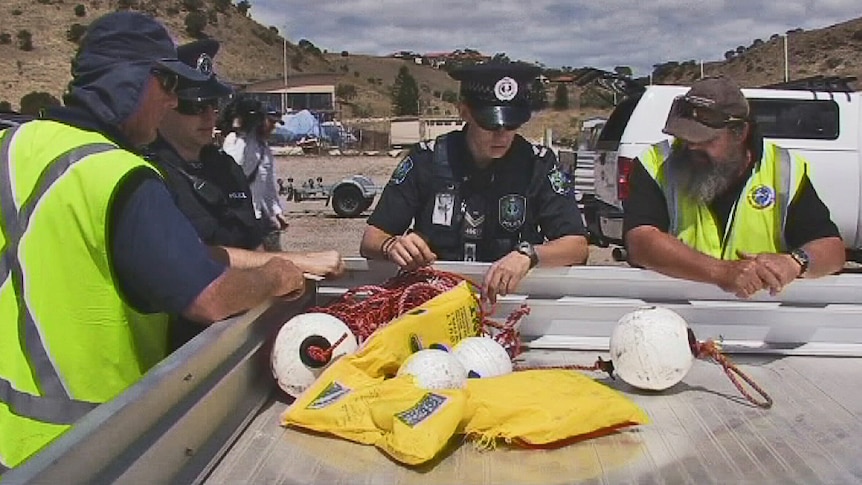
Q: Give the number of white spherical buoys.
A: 4